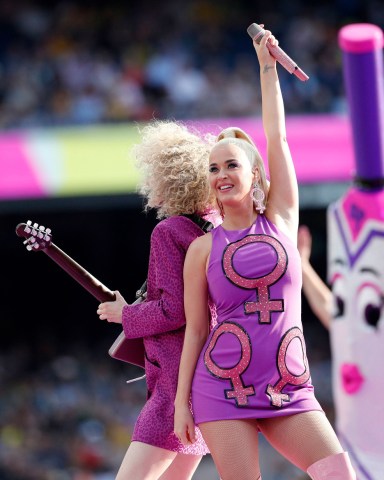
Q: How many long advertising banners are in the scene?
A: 1